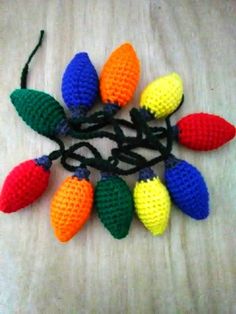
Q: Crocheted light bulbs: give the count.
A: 10